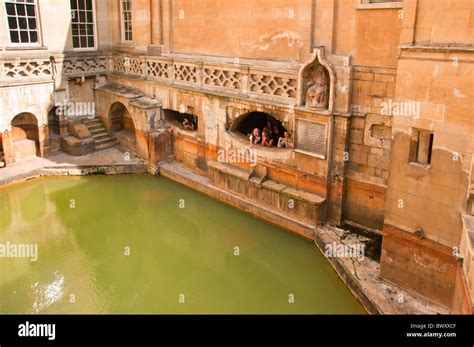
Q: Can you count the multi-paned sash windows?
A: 3